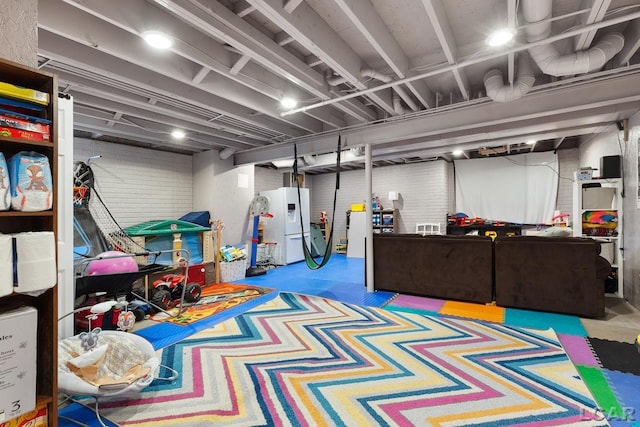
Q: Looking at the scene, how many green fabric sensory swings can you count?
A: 1